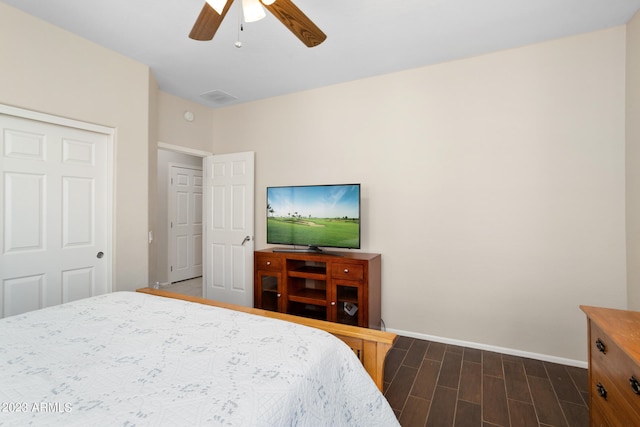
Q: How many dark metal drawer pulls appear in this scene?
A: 3